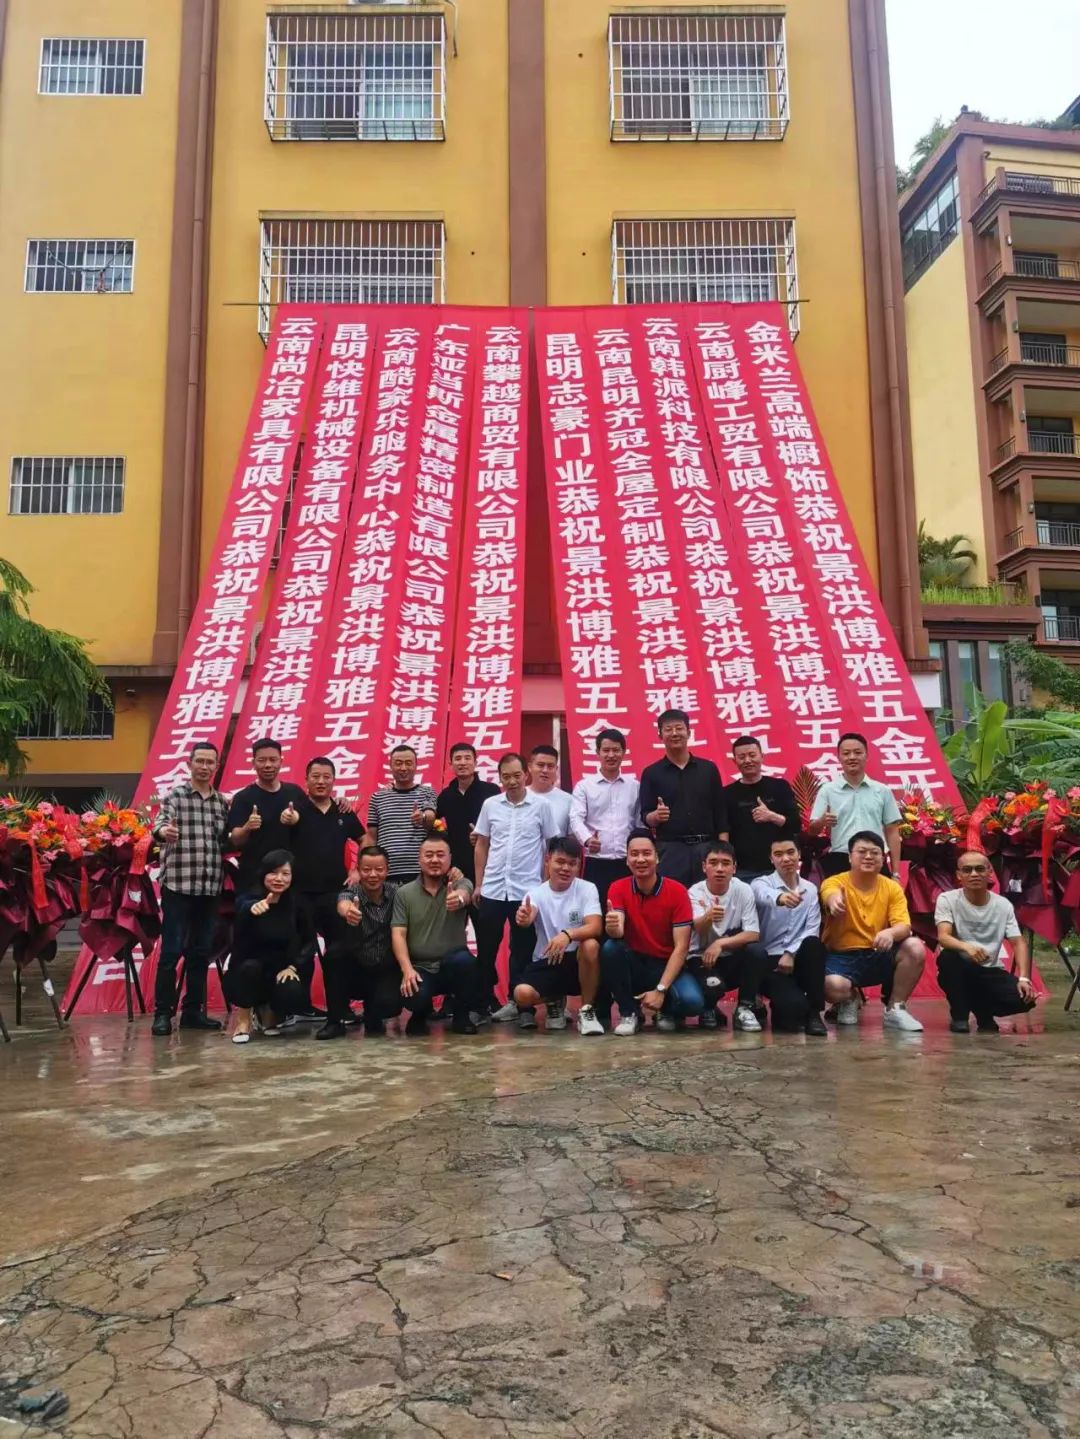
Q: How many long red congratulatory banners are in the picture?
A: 10